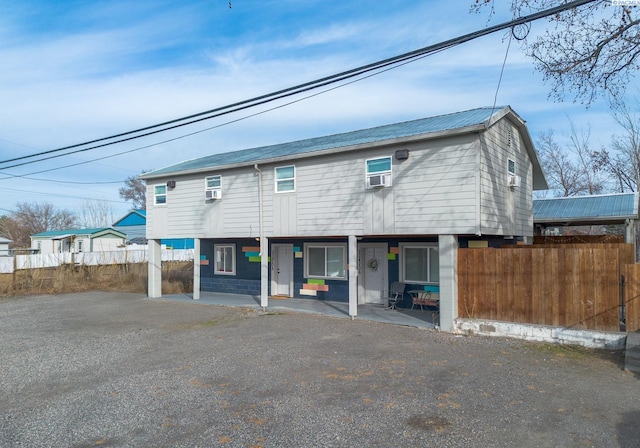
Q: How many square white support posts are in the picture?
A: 5